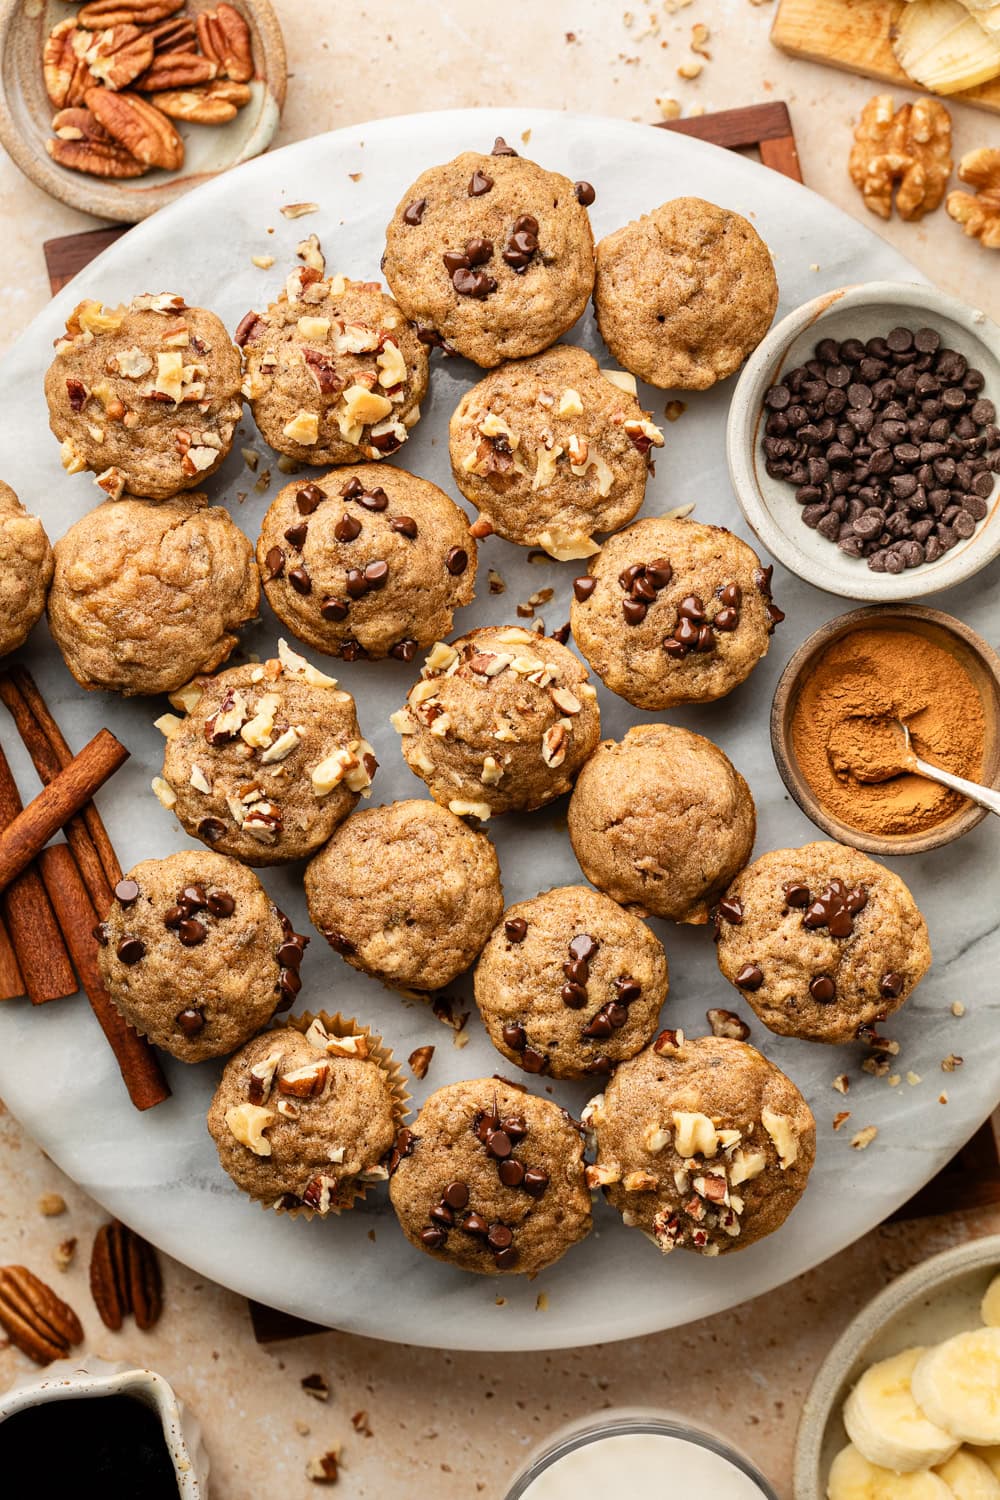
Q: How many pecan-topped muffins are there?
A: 7